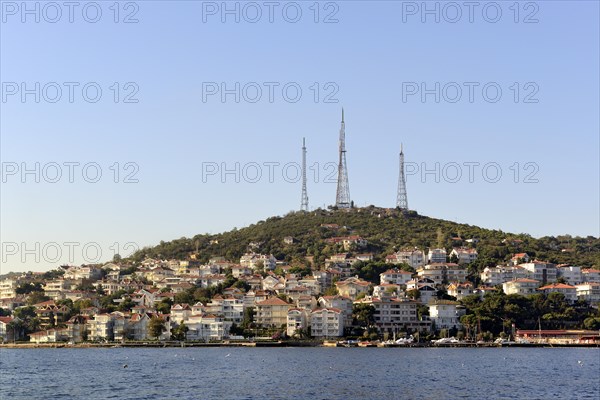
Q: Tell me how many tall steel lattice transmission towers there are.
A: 3